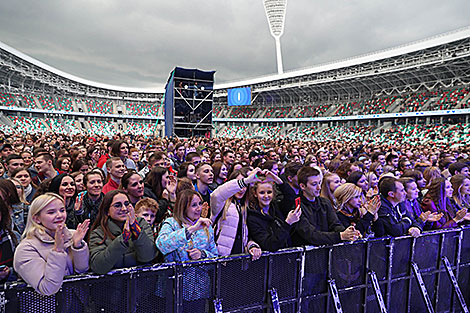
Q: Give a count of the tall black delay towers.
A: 1